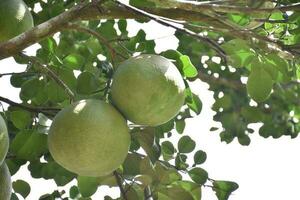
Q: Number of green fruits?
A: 5